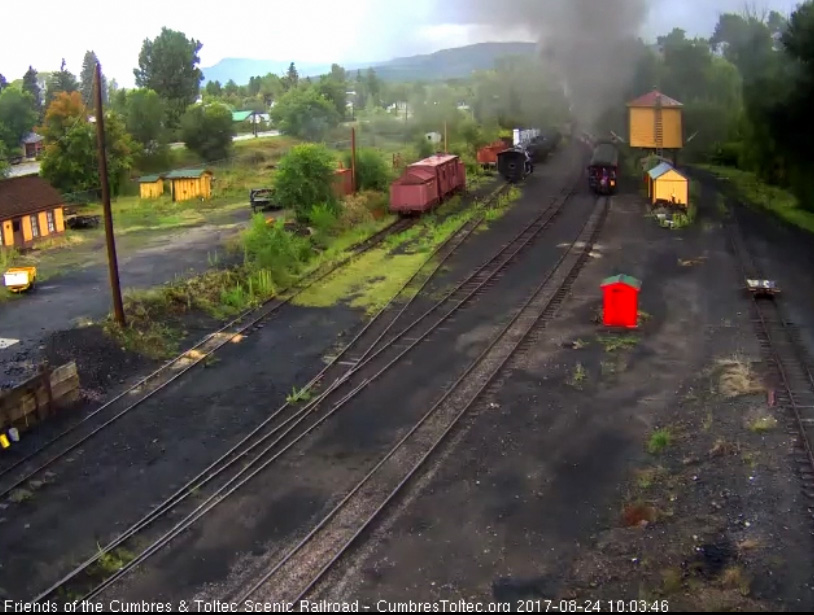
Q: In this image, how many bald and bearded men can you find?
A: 0